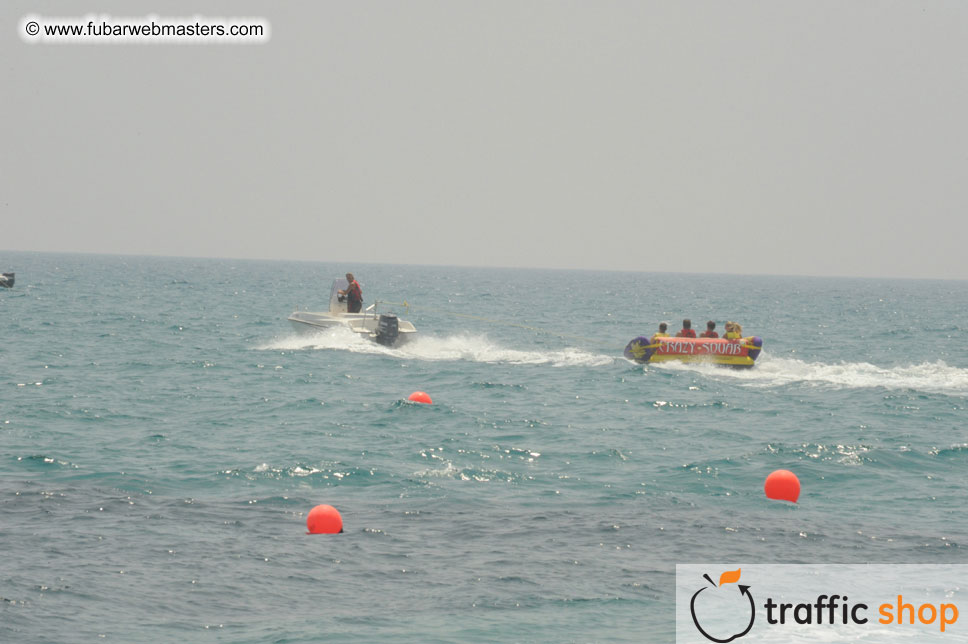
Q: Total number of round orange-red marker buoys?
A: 3